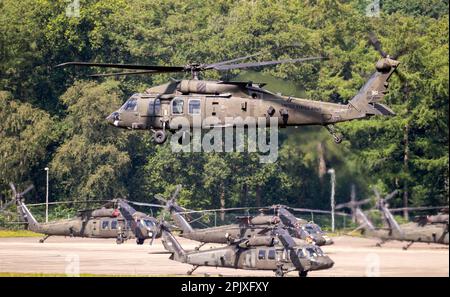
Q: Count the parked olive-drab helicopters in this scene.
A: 5